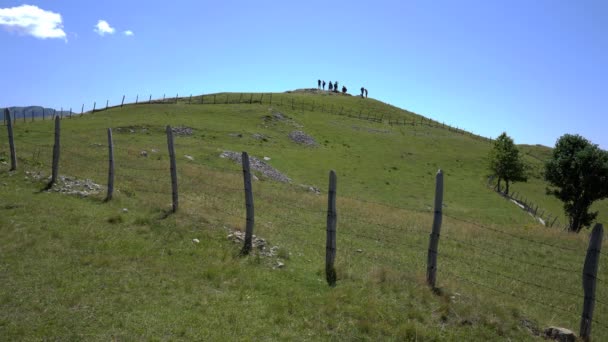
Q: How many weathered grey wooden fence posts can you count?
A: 8